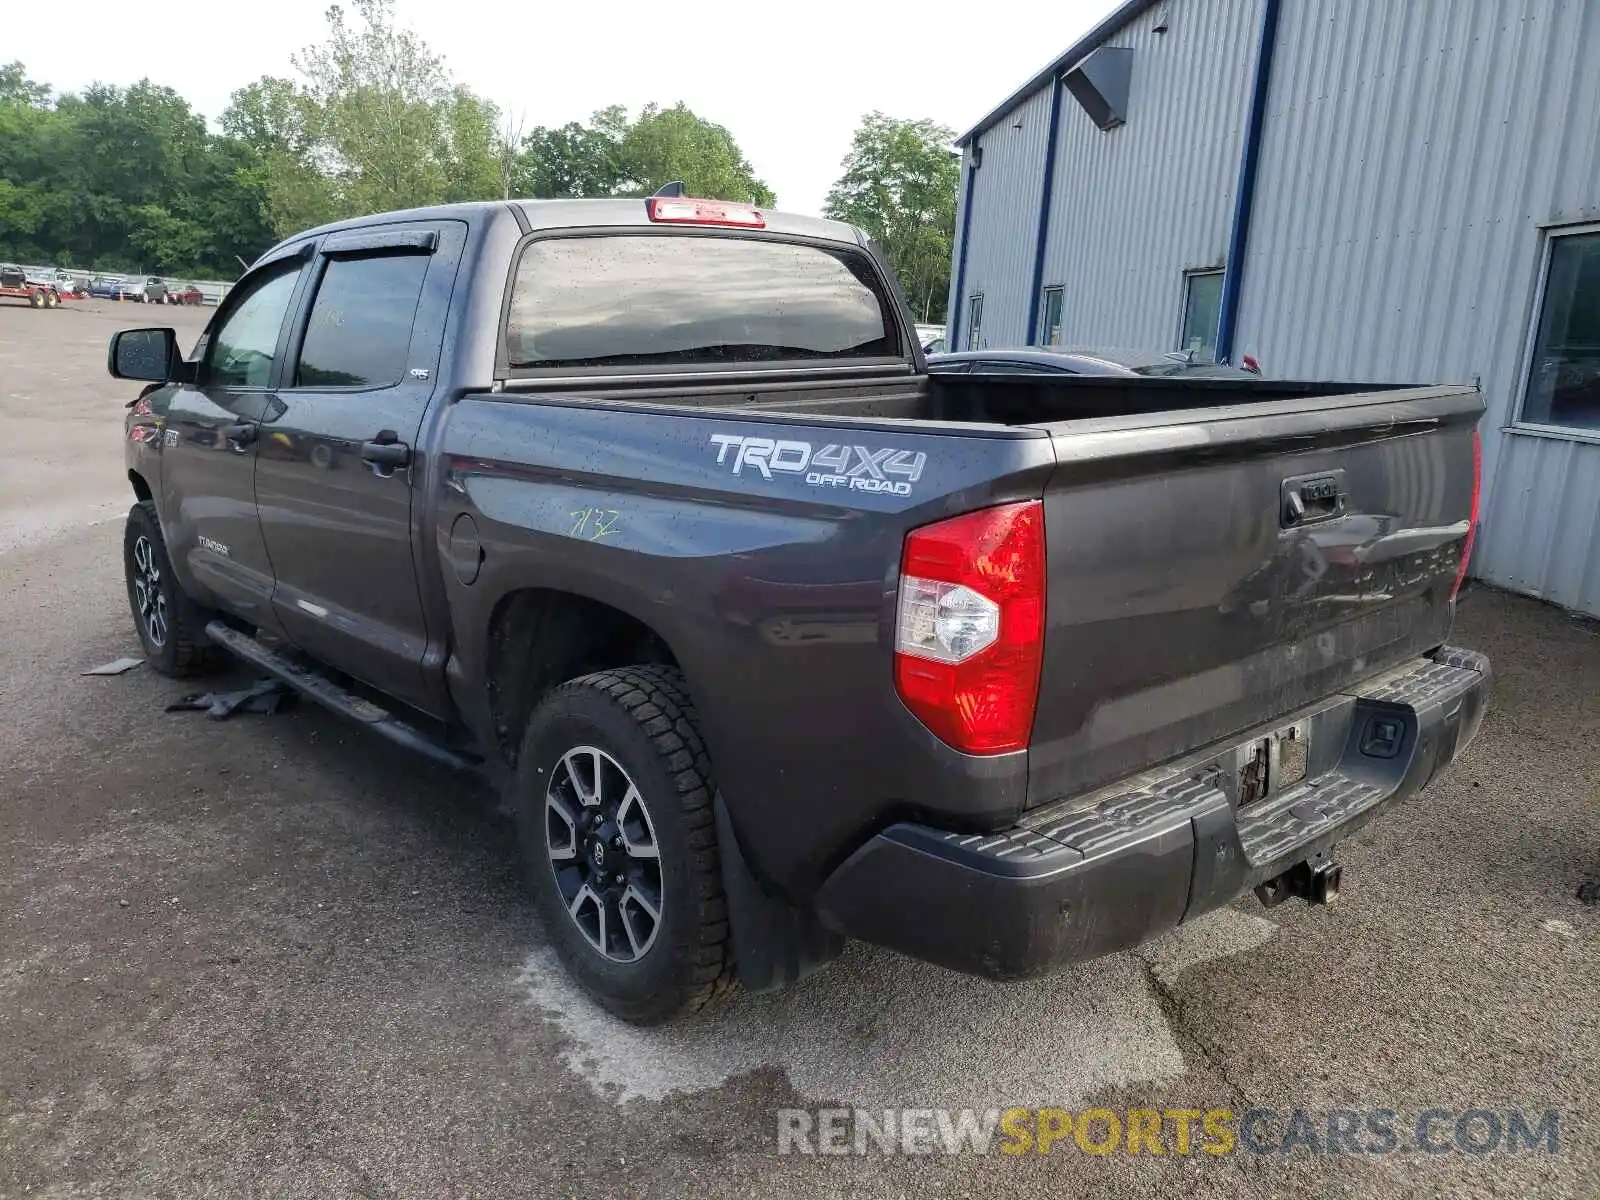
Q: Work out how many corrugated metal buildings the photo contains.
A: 1